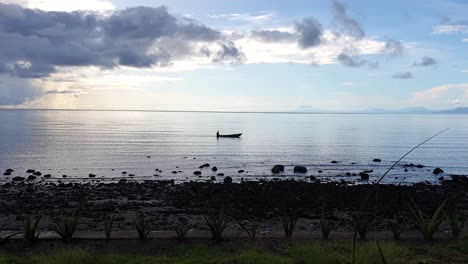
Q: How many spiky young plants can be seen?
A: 13